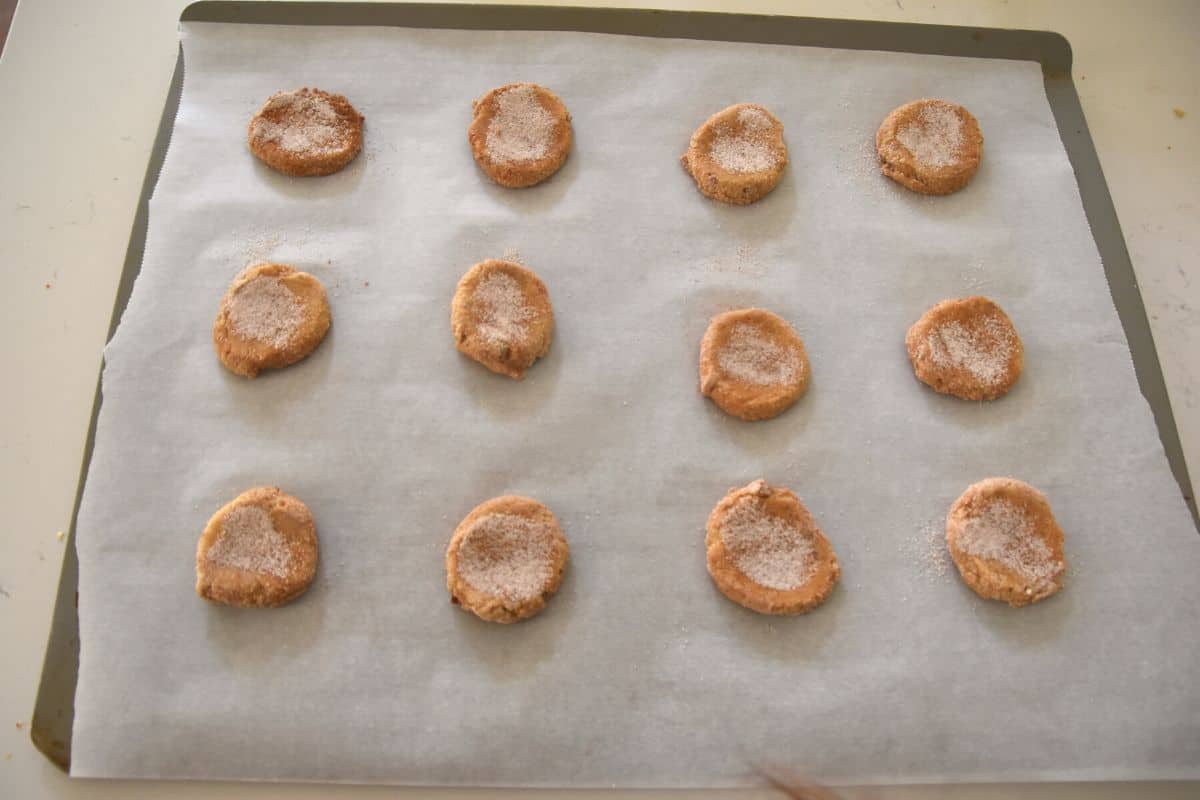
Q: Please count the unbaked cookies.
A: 12